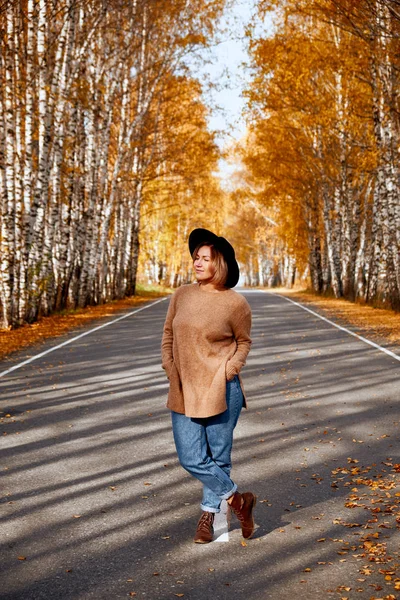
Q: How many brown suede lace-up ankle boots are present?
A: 2